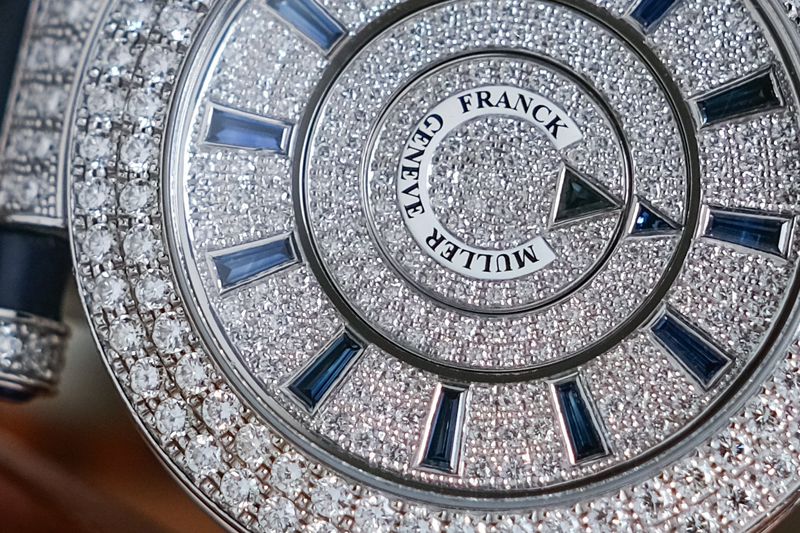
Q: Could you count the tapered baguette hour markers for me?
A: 10